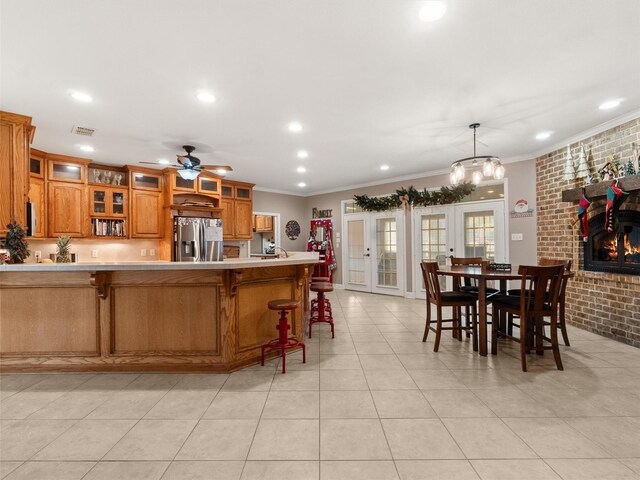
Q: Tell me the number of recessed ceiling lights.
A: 13